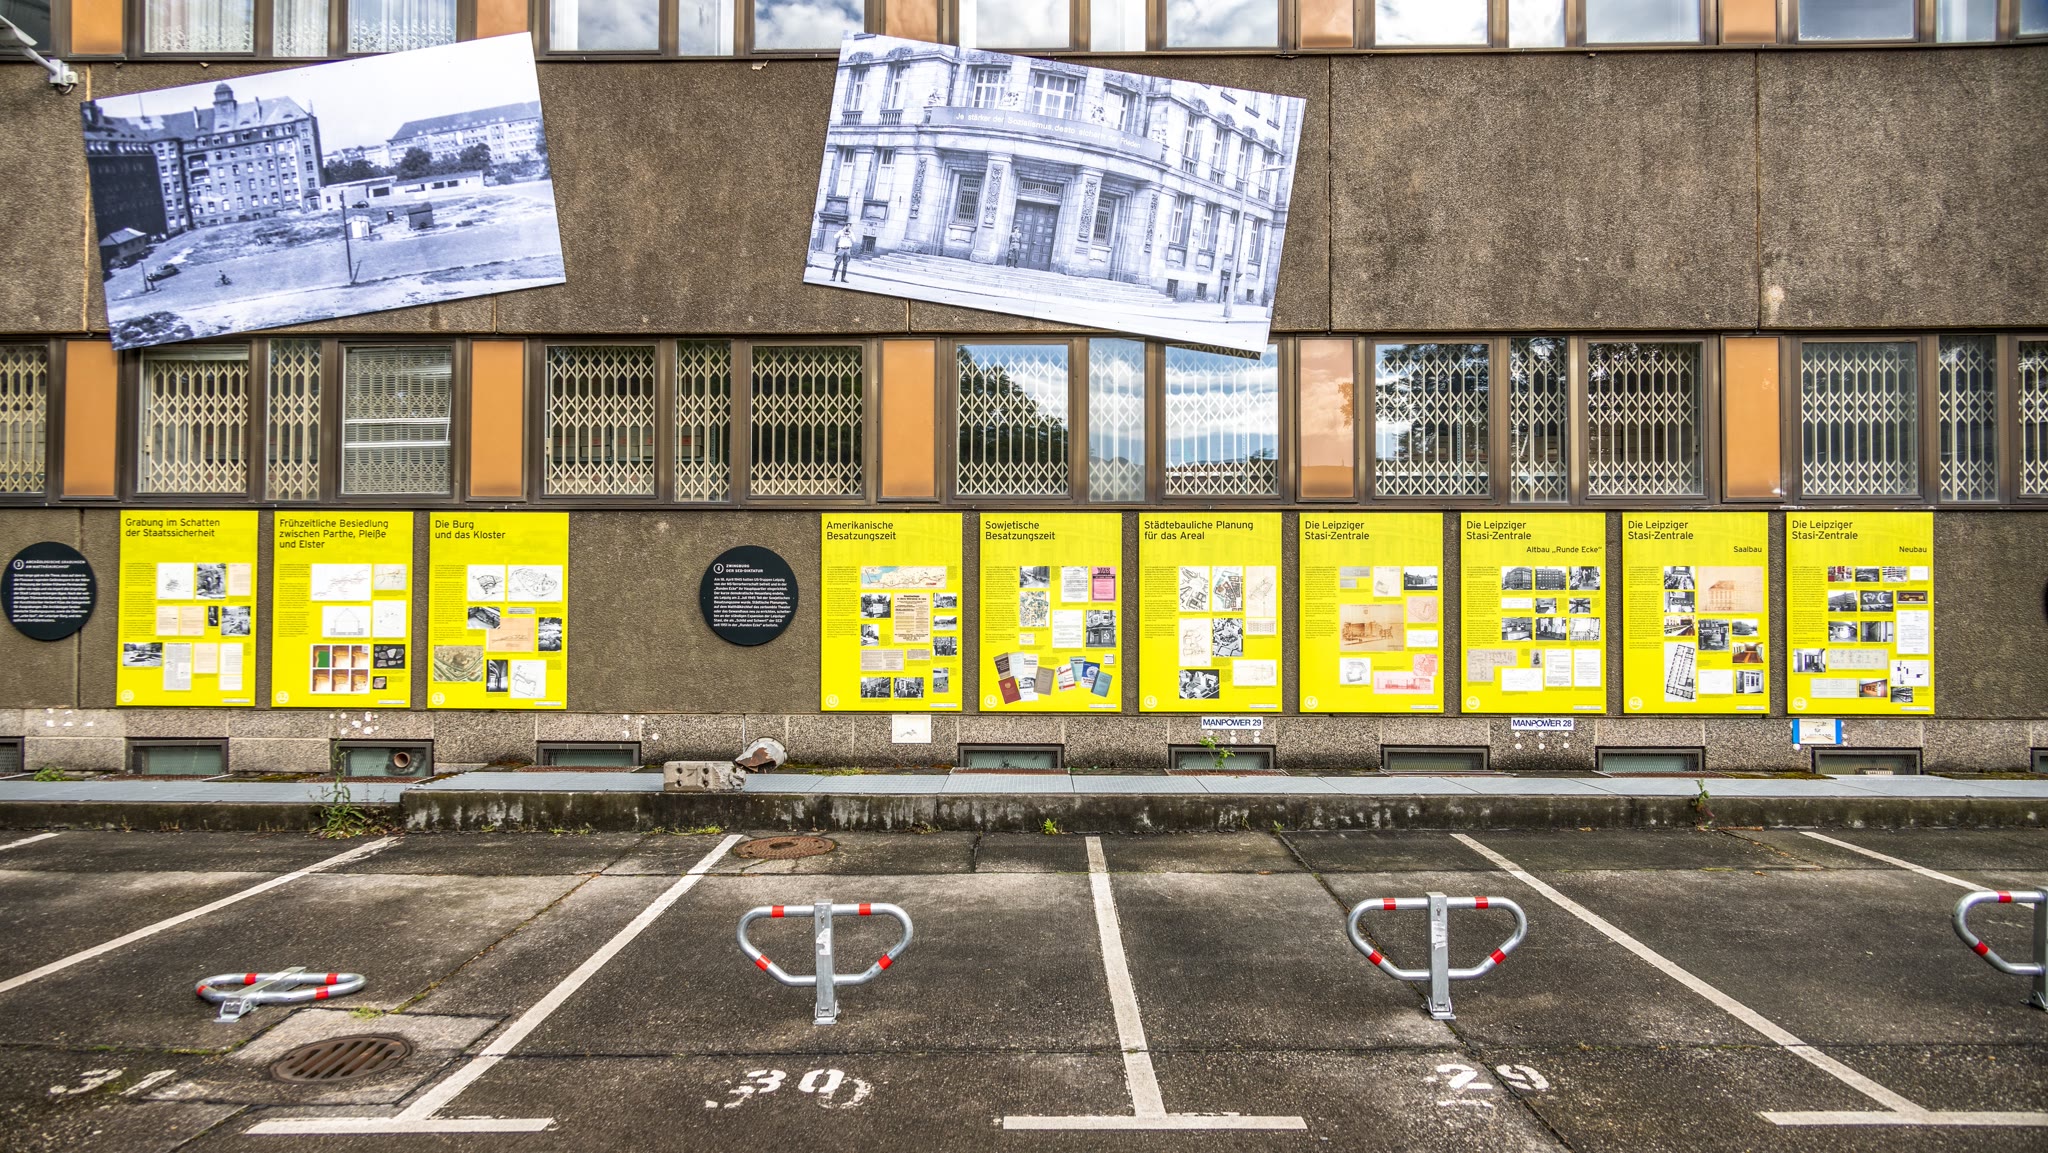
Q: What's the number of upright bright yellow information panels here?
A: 10